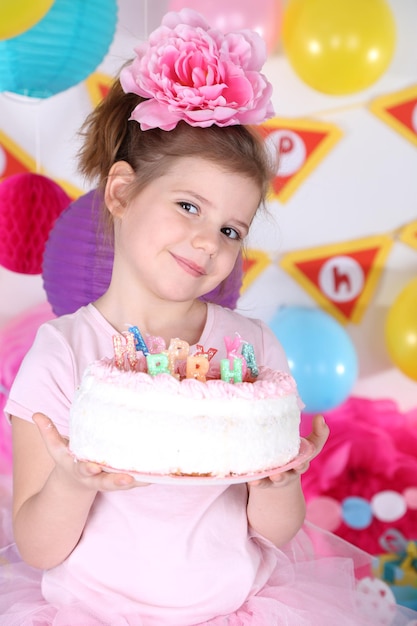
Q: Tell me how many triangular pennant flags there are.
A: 8